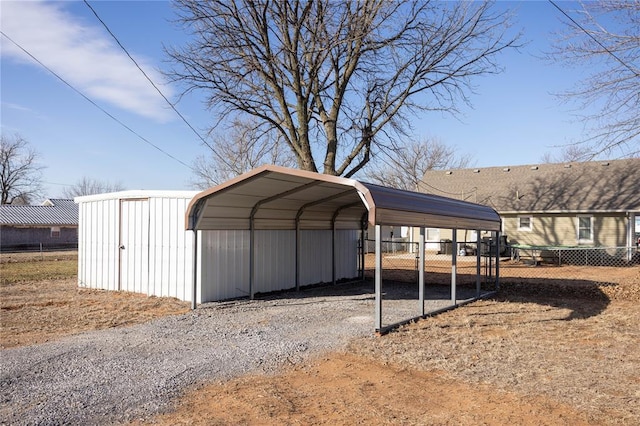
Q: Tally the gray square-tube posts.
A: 10